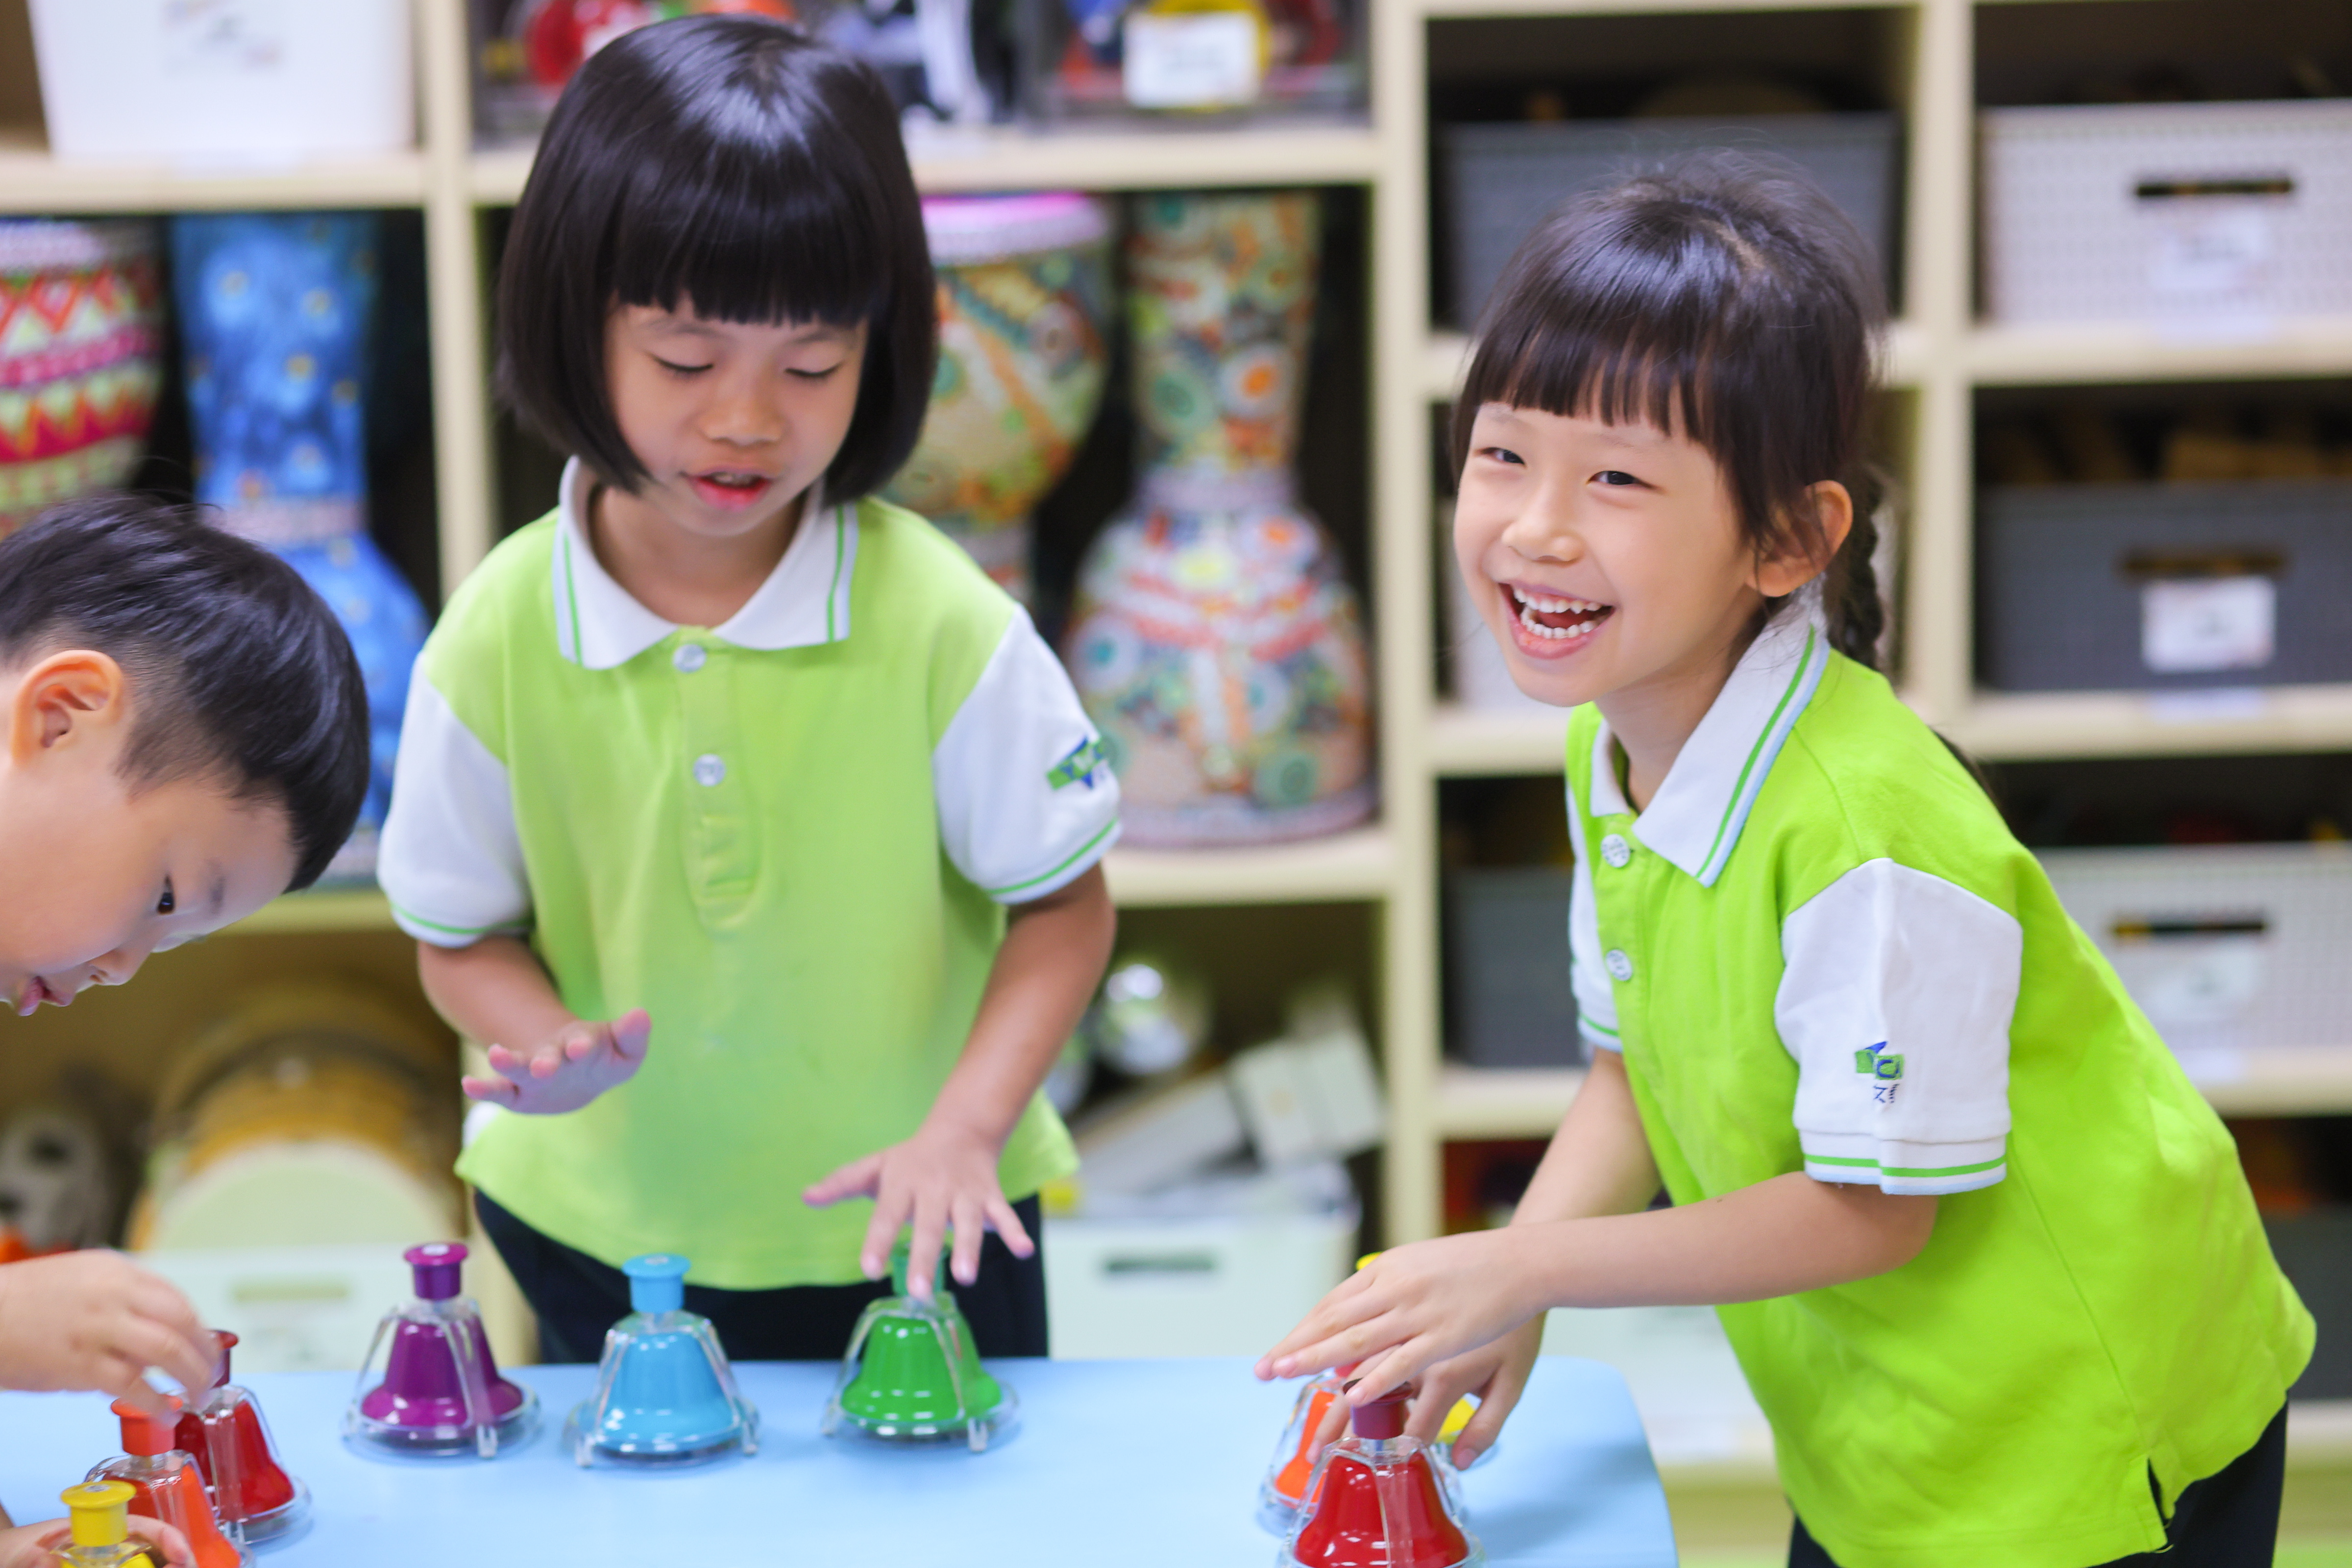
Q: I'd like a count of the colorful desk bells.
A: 9